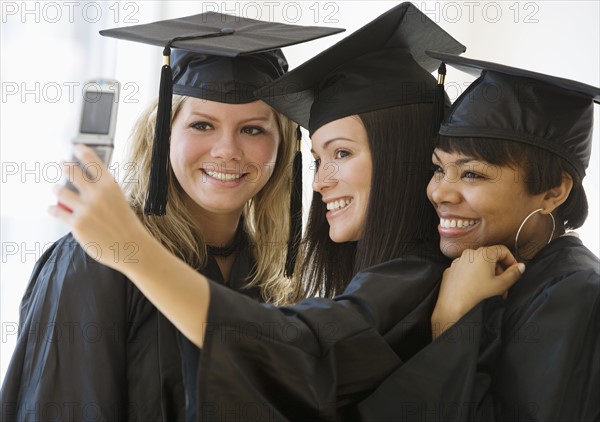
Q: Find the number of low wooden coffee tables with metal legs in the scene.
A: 0